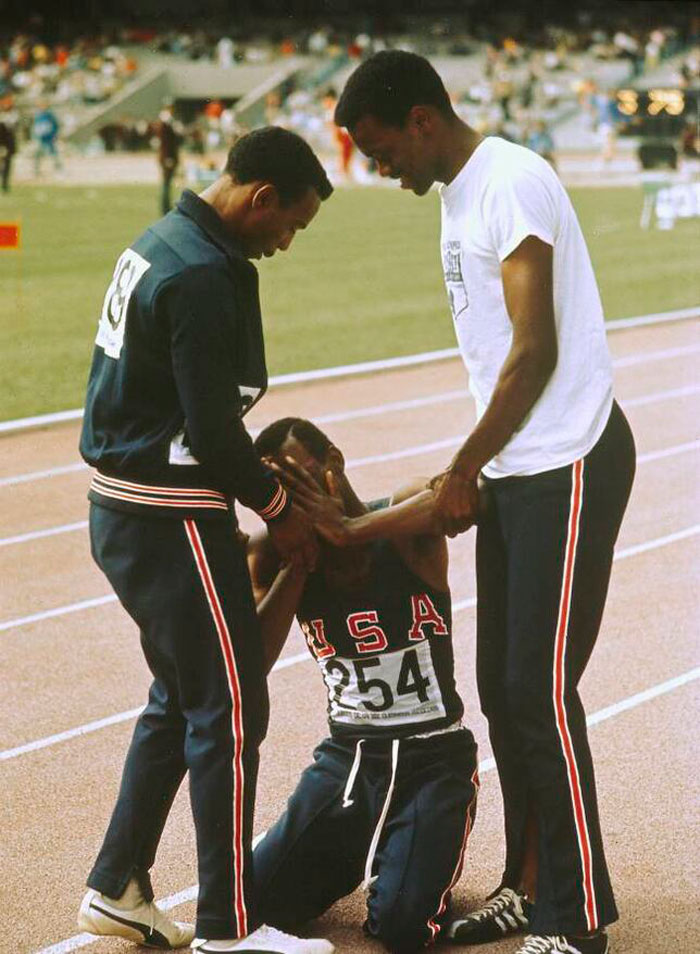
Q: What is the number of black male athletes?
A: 3